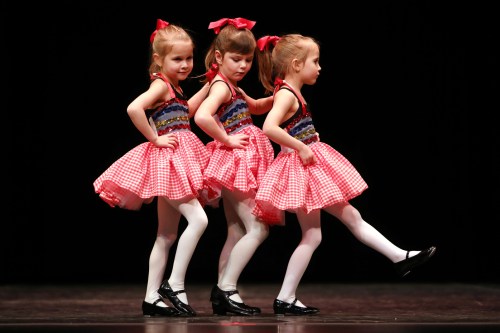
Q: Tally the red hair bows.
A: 3